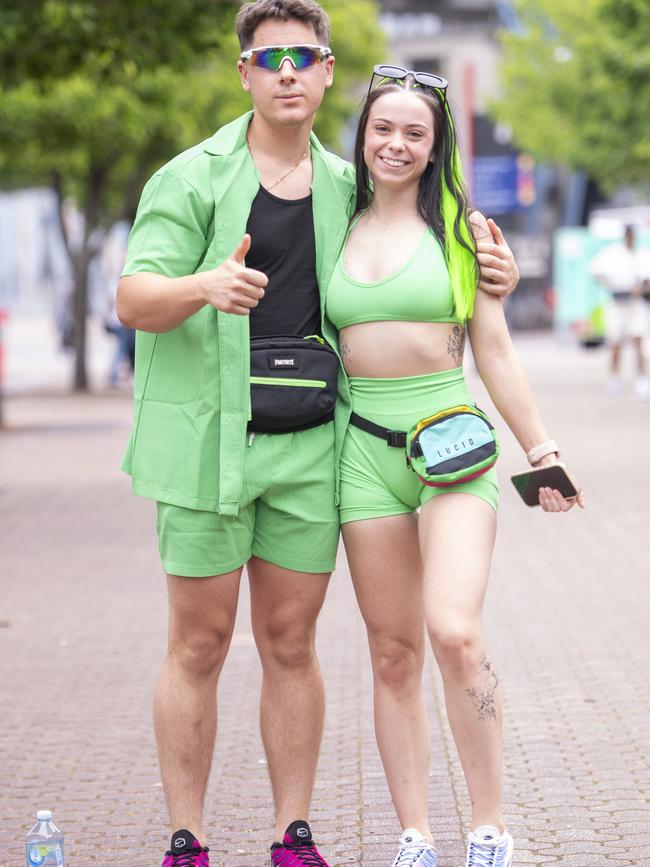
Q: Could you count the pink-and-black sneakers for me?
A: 2